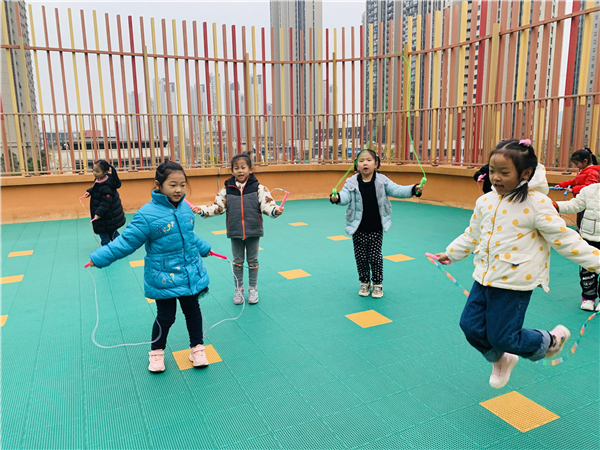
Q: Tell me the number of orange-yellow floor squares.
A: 14